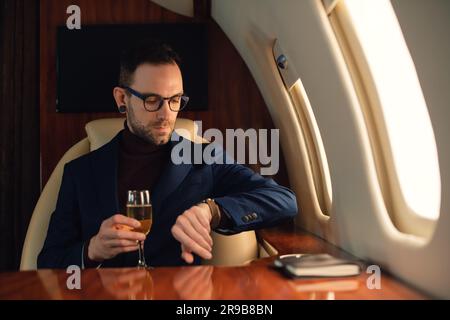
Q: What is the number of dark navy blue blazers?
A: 1